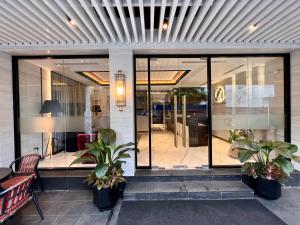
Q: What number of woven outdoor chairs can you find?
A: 2